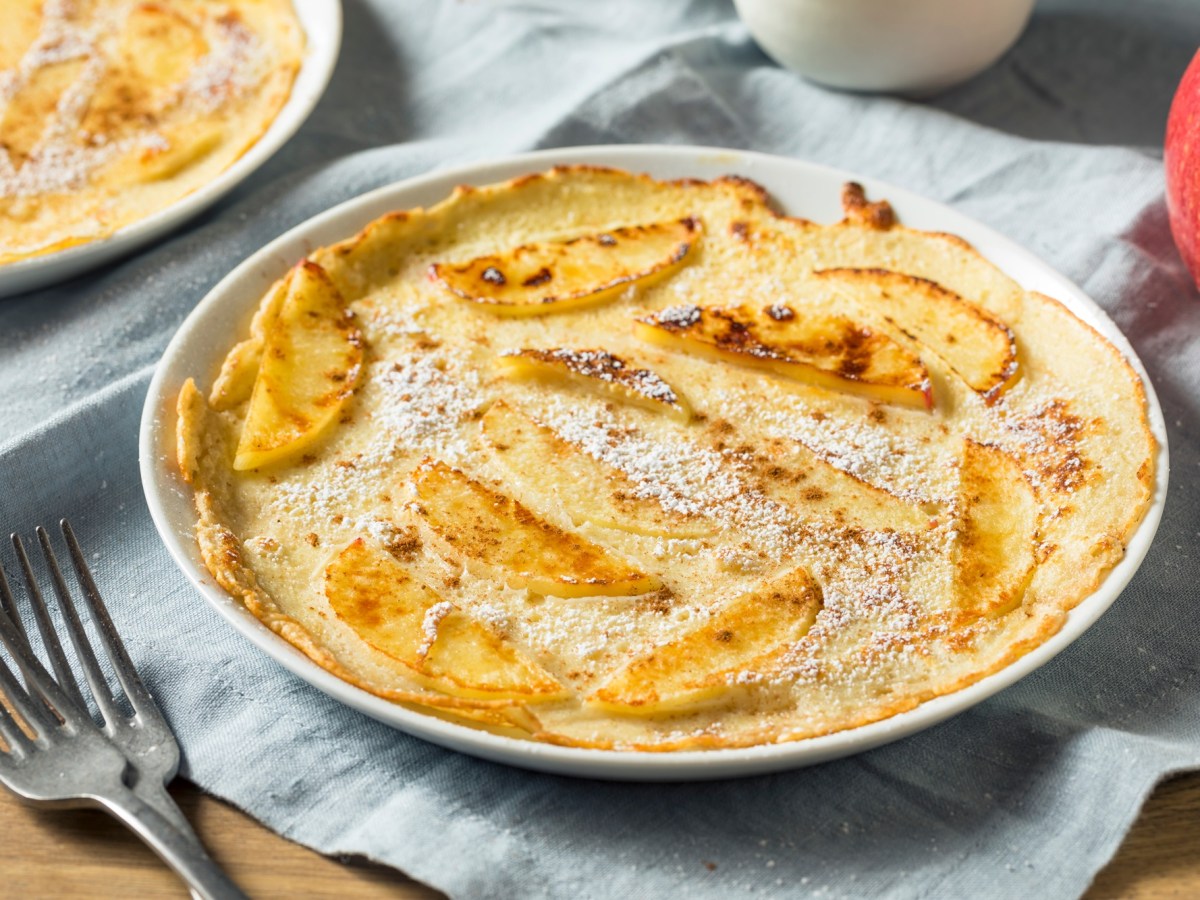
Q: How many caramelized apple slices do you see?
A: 11